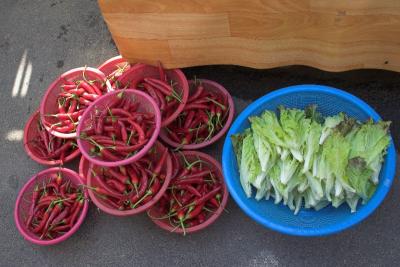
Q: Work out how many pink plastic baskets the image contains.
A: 9